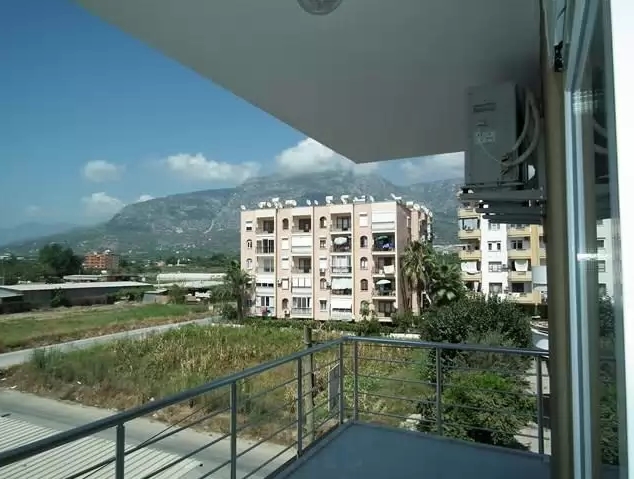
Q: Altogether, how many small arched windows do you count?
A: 10